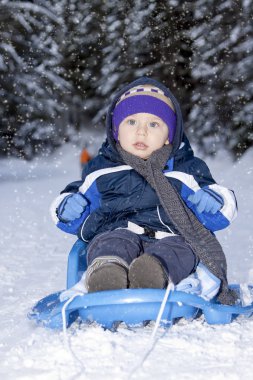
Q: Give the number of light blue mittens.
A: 2